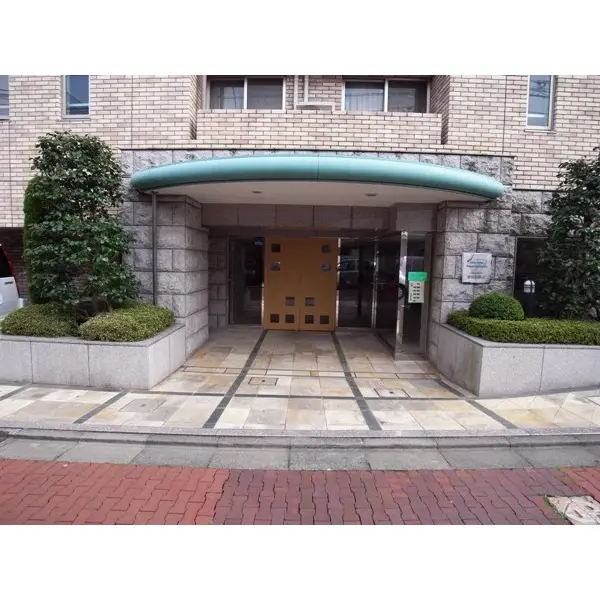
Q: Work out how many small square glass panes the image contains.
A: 10